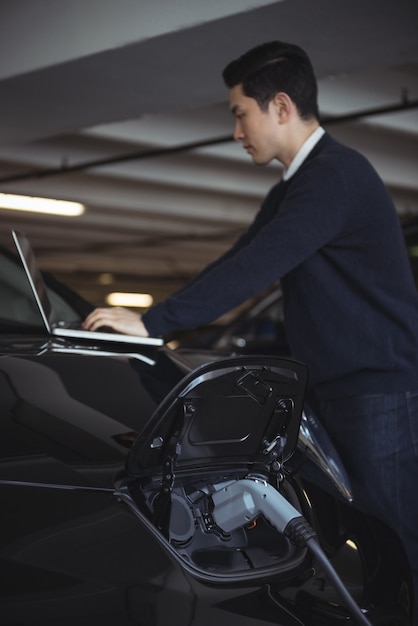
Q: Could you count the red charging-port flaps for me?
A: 0